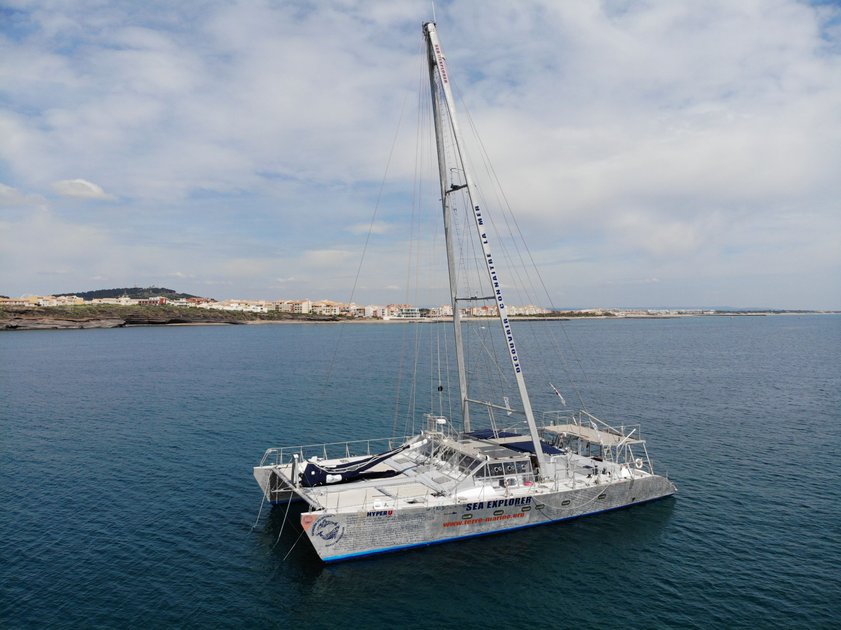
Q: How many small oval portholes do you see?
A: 6